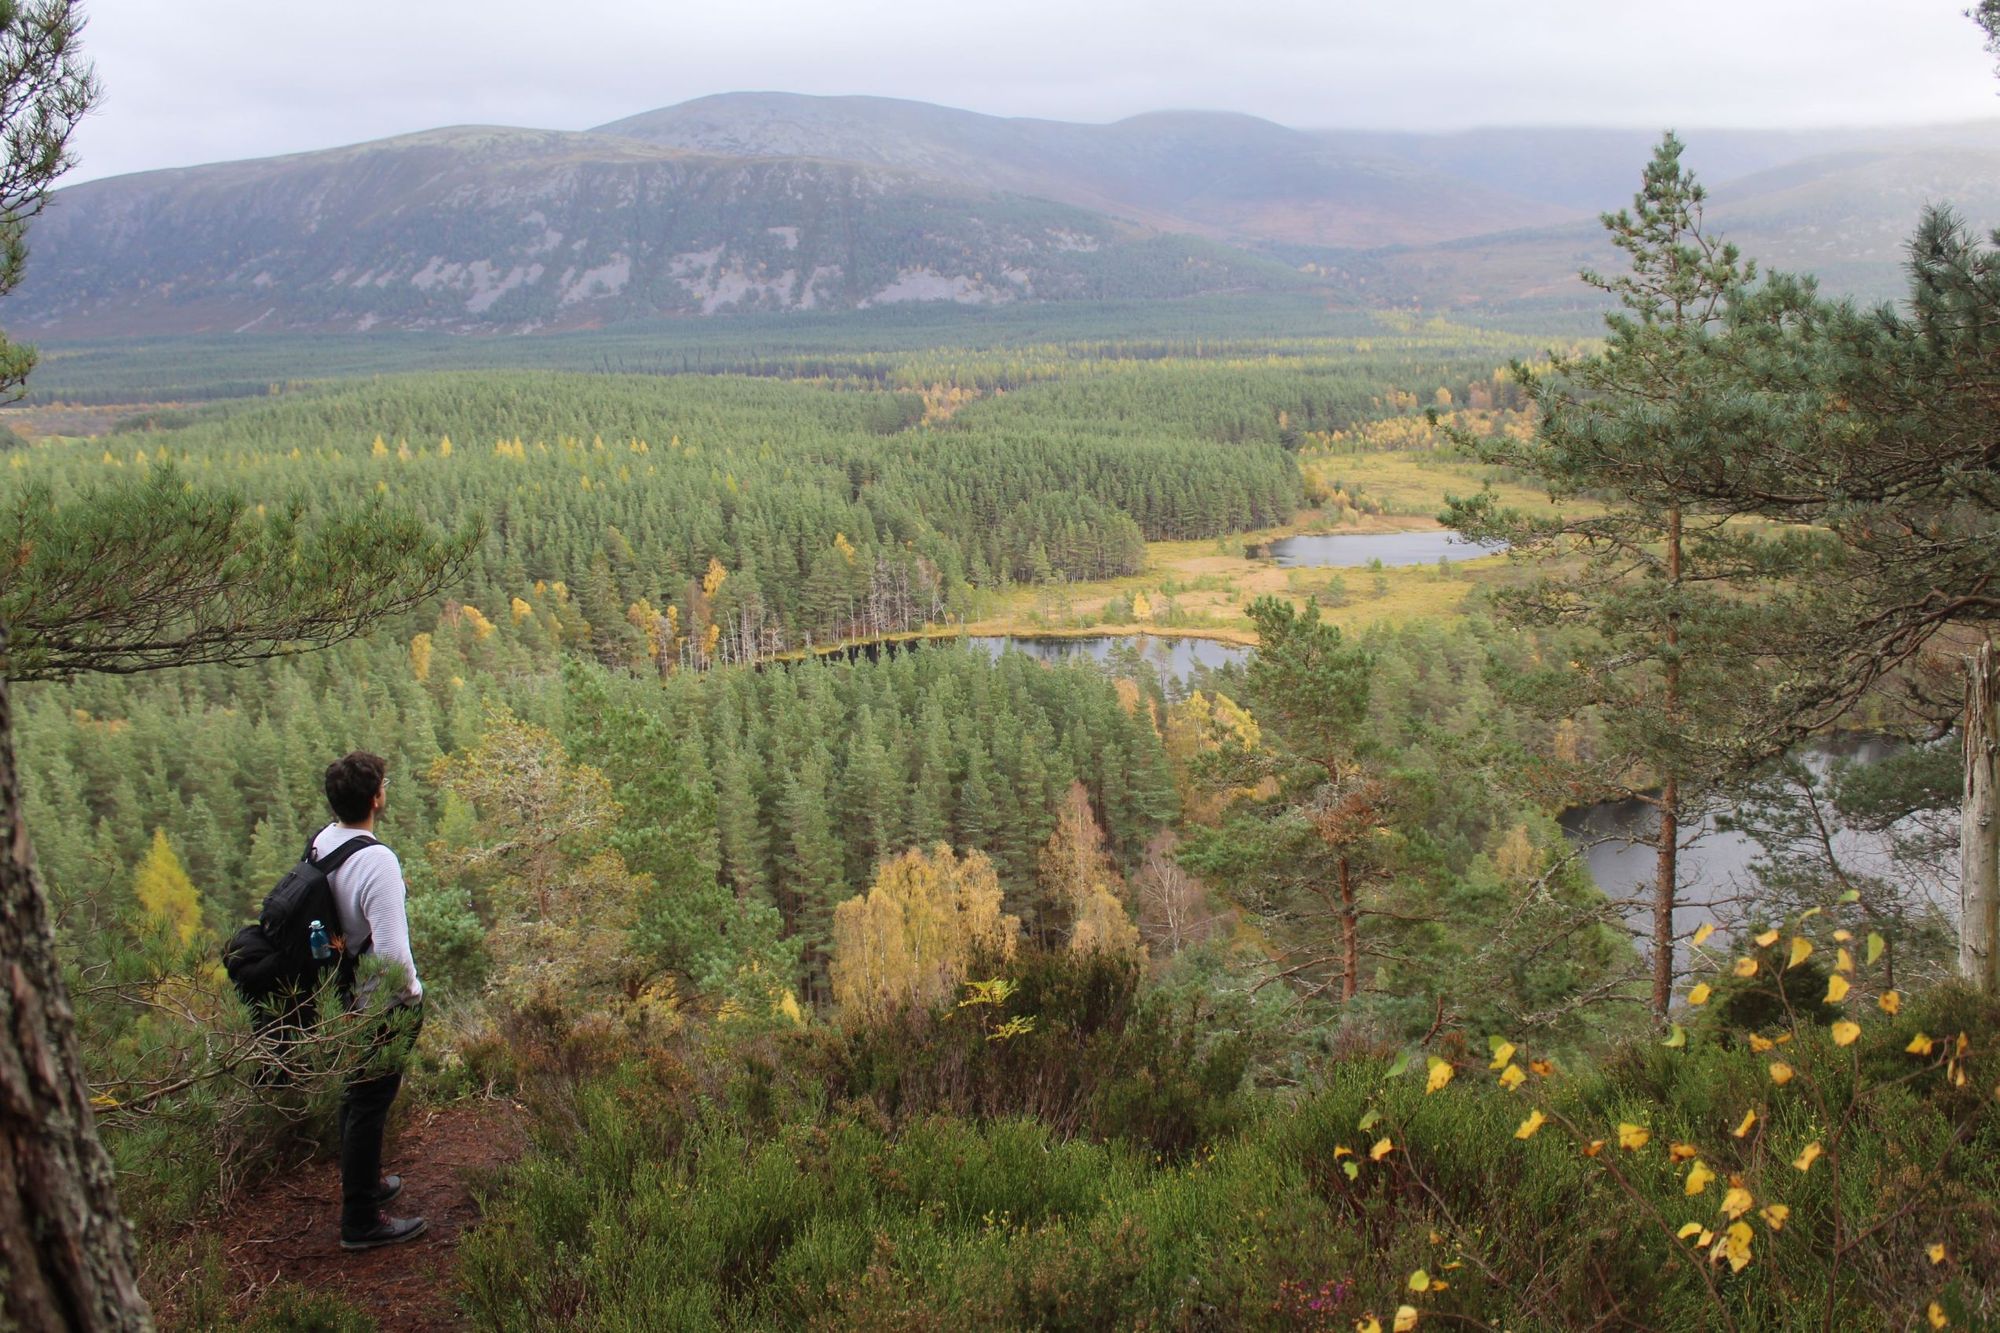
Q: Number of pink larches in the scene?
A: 0